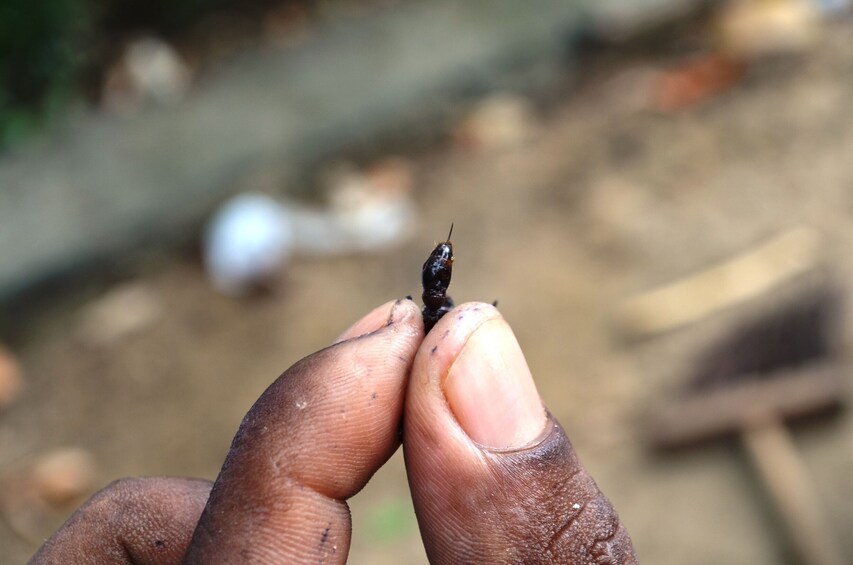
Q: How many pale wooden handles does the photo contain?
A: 1